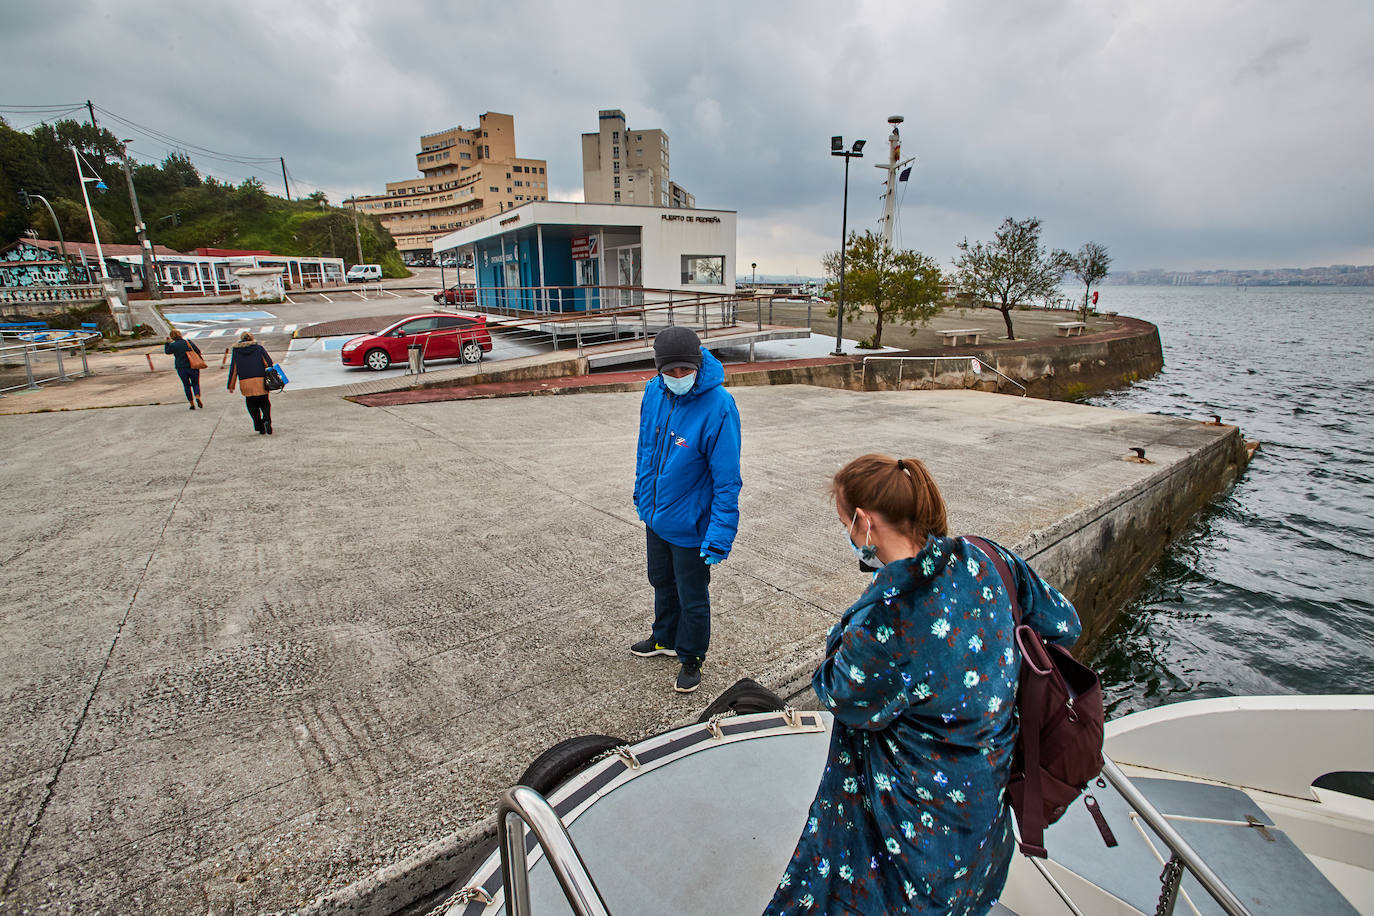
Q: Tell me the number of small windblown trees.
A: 3